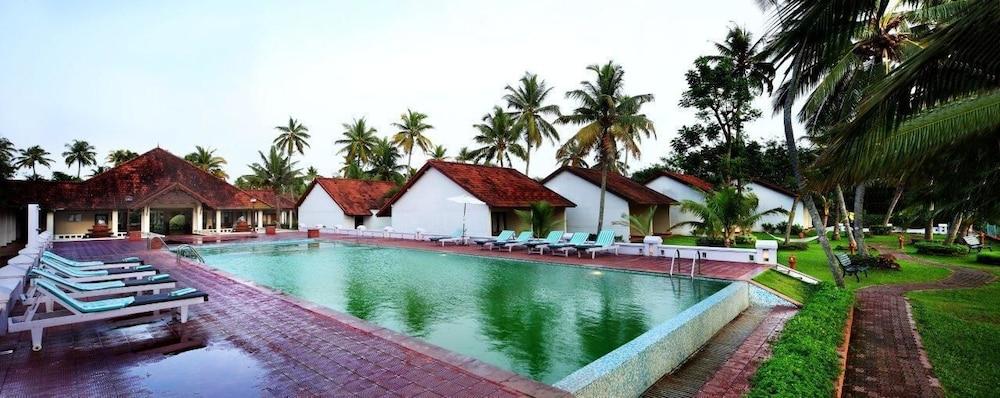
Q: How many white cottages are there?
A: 5